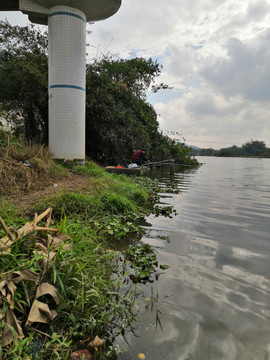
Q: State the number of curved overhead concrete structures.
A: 1